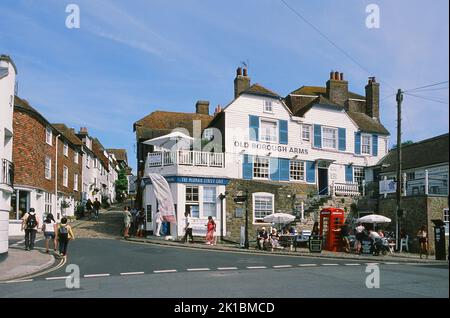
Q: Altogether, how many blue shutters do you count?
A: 11